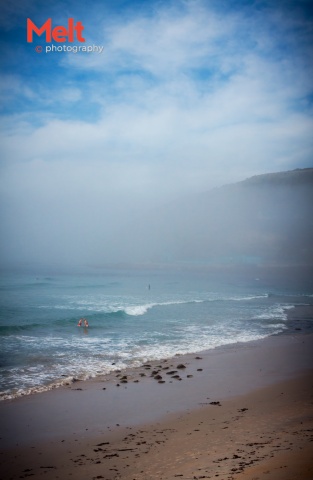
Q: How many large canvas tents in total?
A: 0